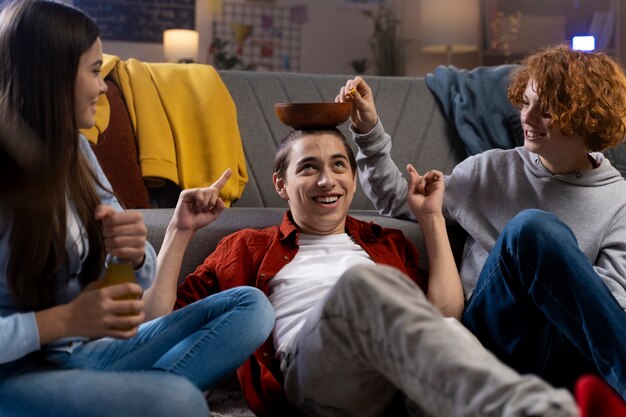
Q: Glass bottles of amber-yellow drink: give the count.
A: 1